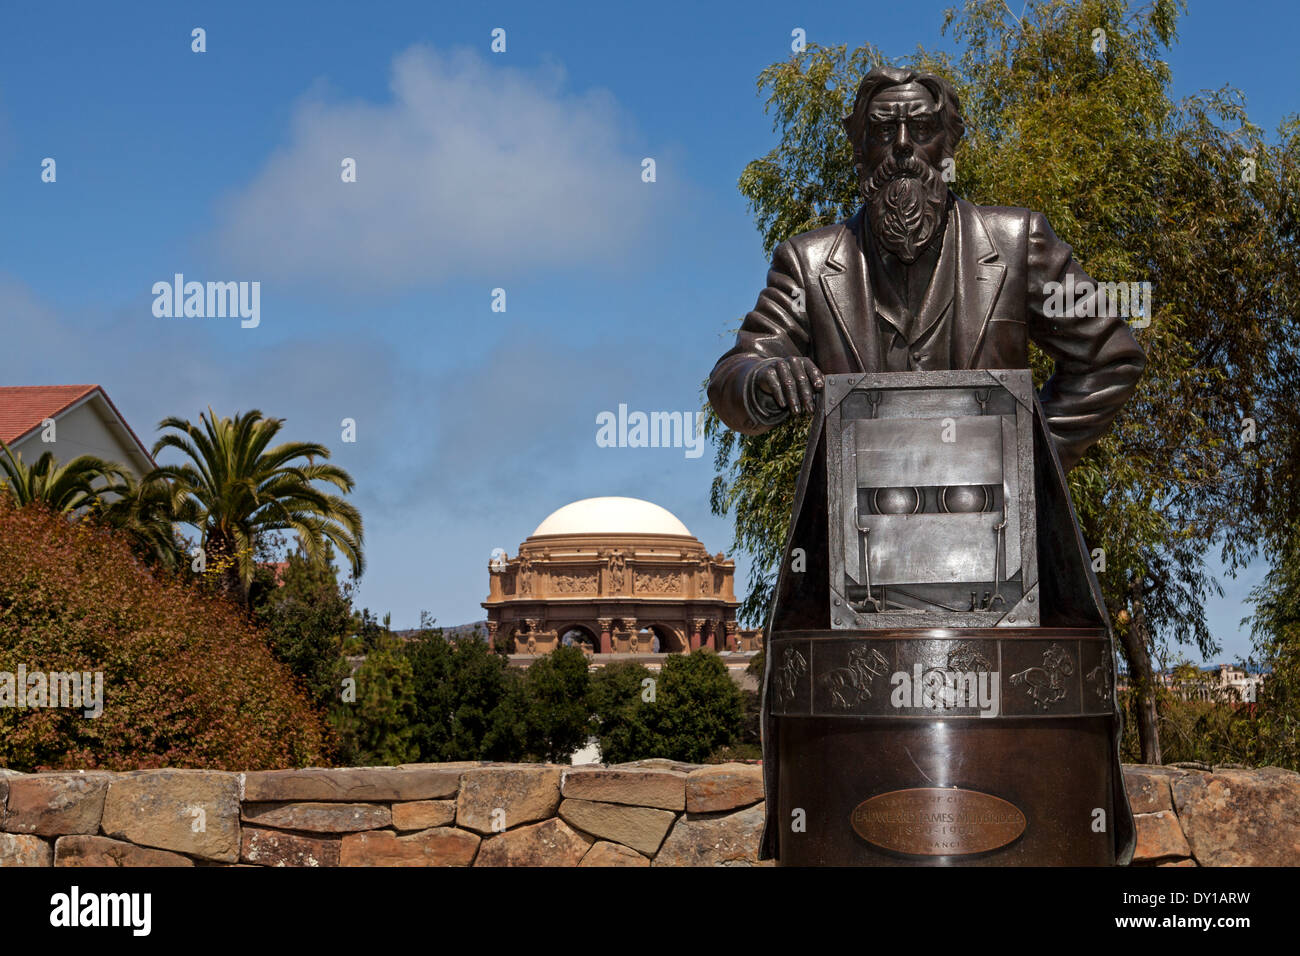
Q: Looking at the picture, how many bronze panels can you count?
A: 5